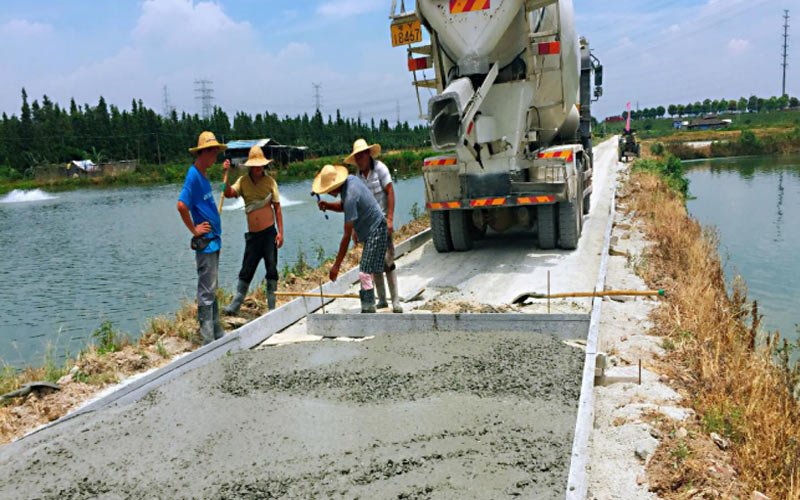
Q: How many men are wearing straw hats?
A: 4